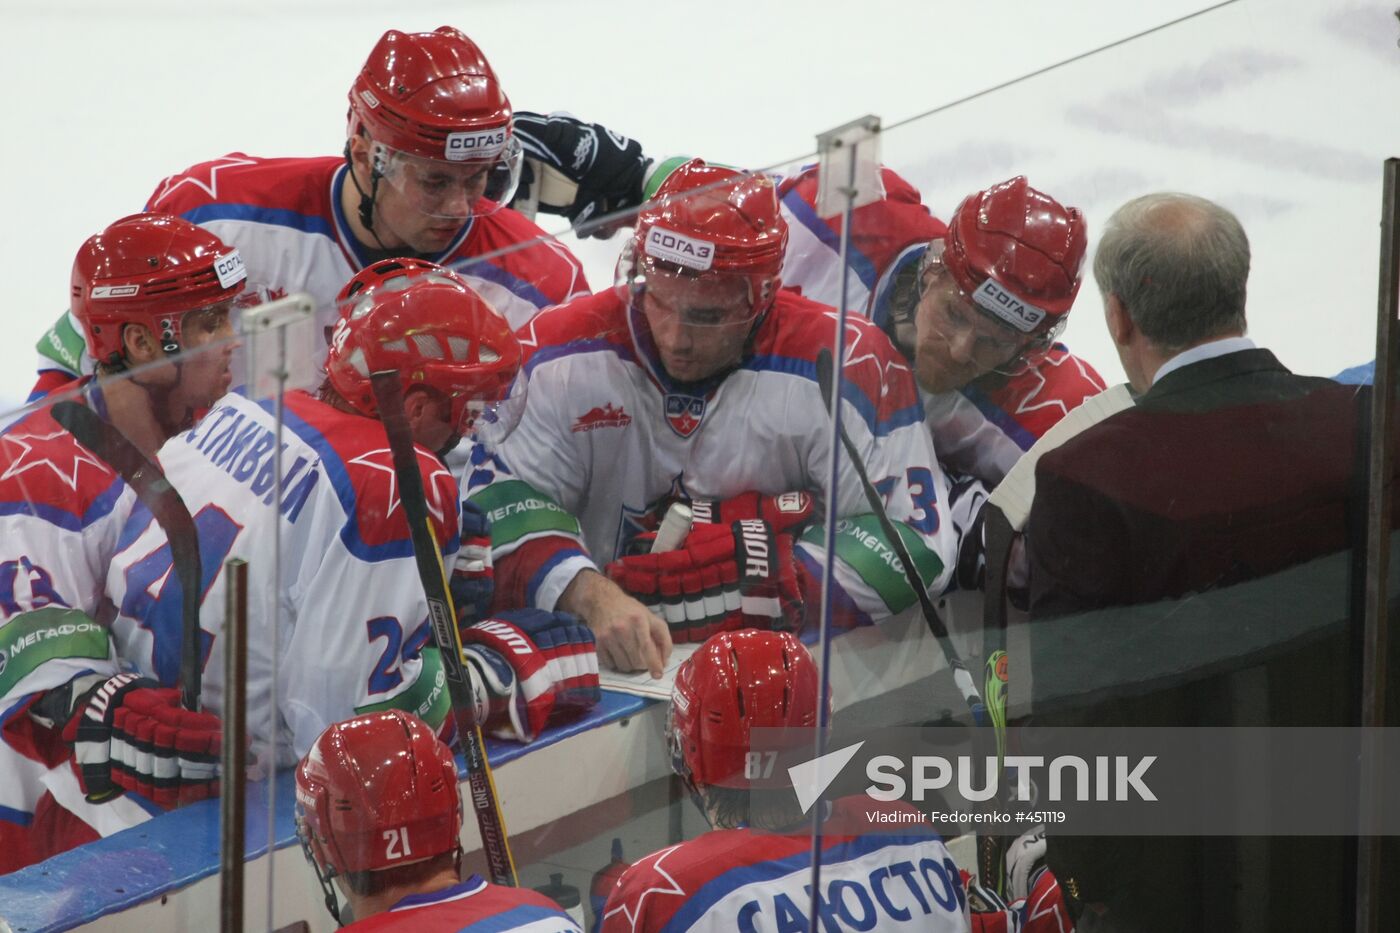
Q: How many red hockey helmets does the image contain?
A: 7